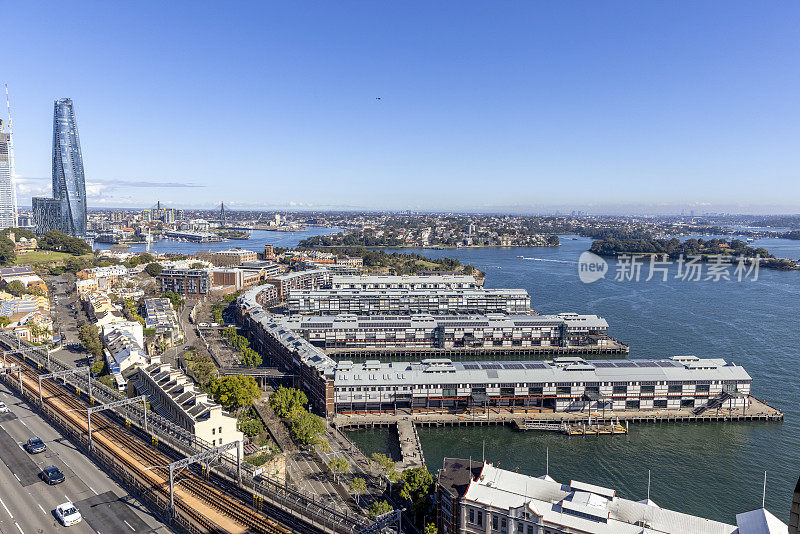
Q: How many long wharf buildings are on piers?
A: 4